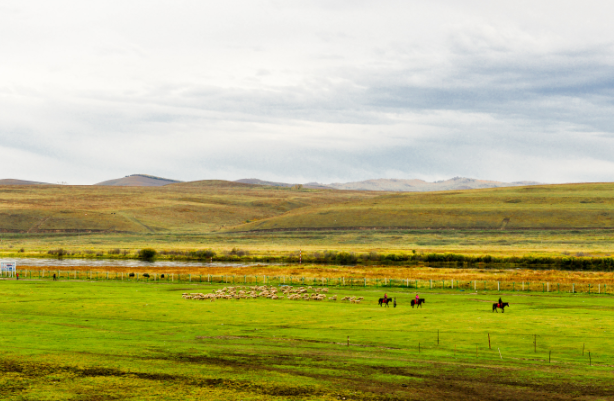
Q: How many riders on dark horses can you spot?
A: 3